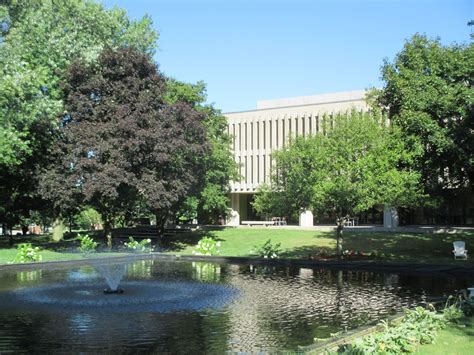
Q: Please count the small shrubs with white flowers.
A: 5